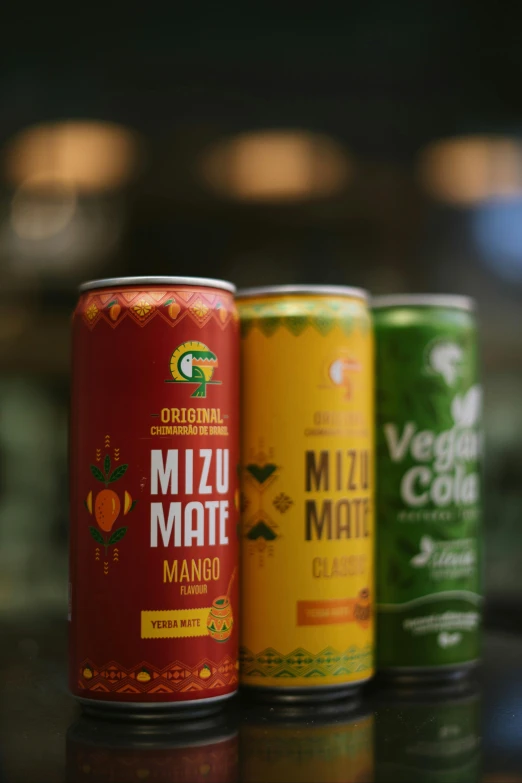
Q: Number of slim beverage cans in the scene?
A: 3